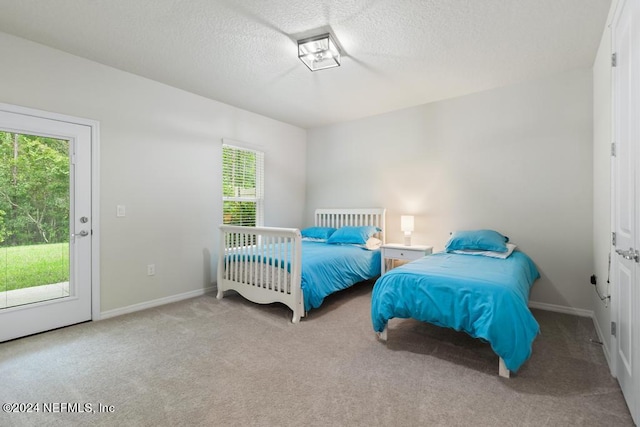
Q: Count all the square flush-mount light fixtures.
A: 1